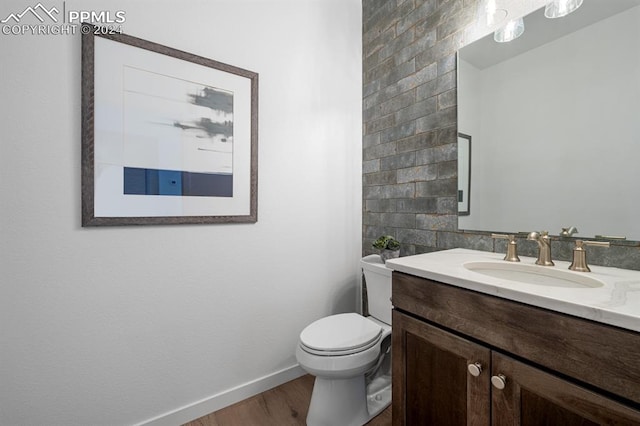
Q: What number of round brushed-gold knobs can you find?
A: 2